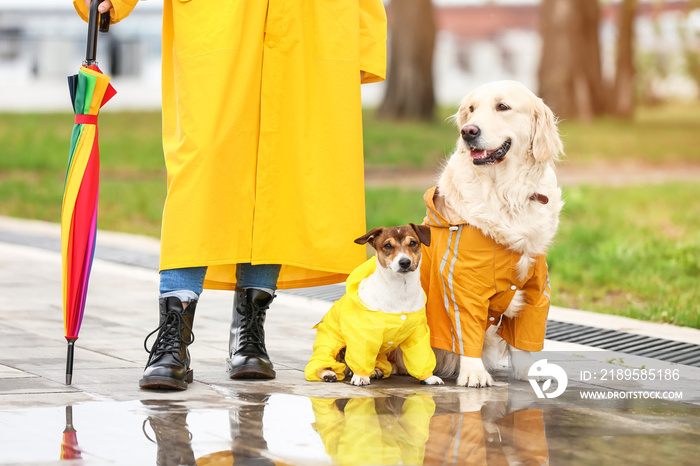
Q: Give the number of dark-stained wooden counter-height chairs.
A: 0